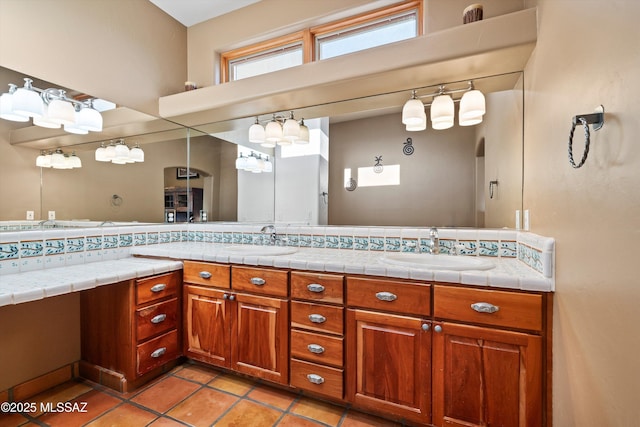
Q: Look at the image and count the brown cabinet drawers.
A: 11